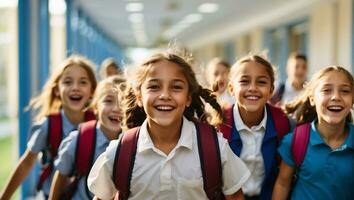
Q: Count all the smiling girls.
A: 5